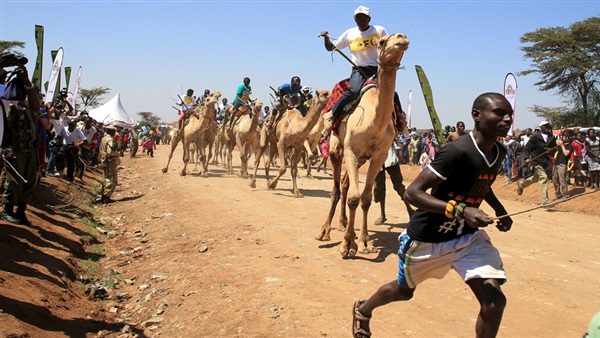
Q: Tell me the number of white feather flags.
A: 4